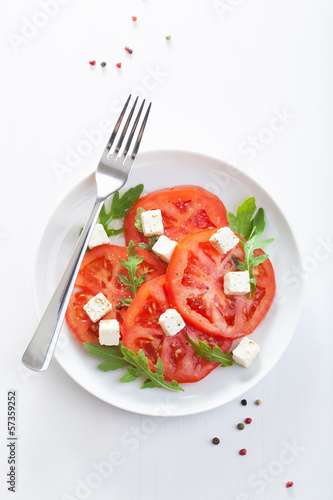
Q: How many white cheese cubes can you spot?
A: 9